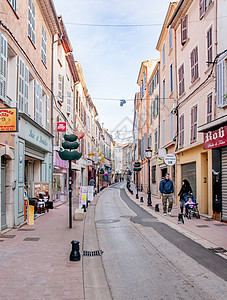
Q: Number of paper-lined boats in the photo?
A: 0